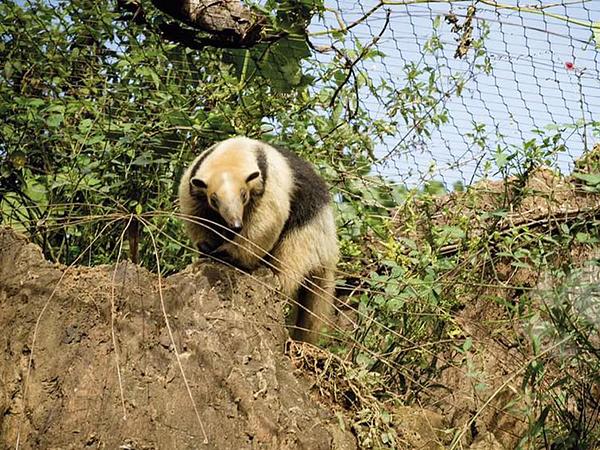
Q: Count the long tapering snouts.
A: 1